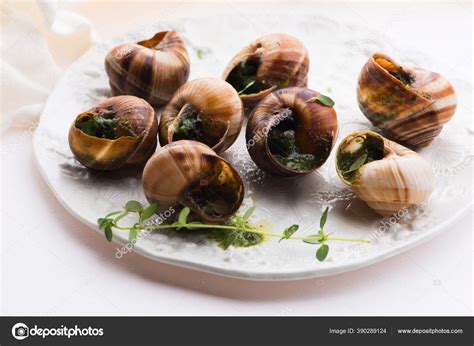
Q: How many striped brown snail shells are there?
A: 8